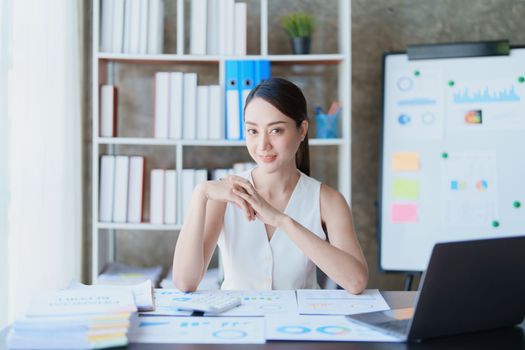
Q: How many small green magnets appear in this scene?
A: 6